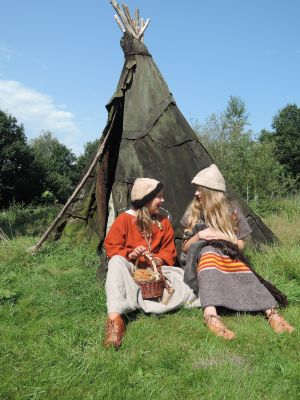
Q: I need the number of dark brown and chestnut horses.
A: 0